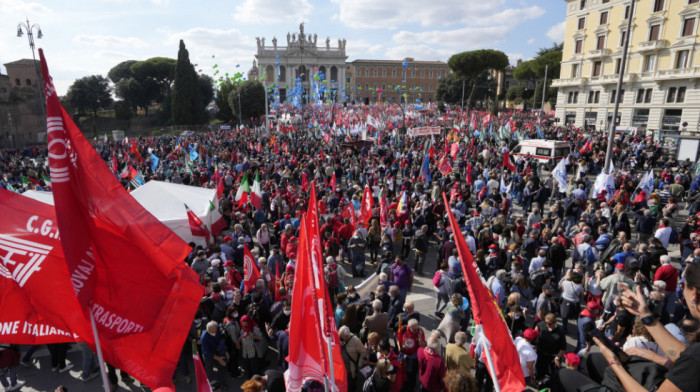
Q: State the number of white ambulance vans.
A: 1